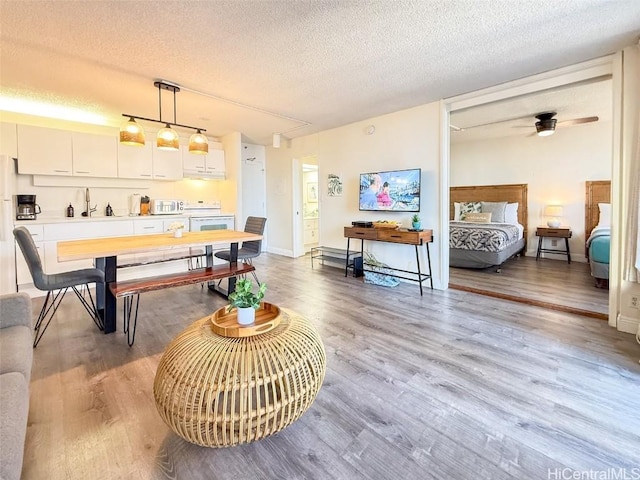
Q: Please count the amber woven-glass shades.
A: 3